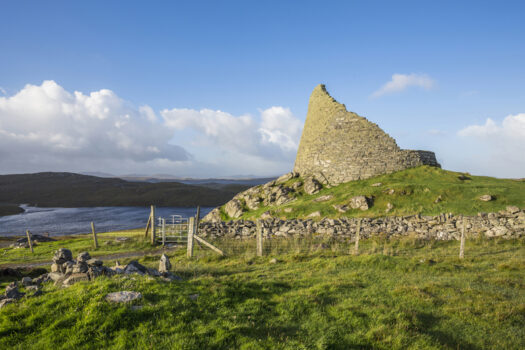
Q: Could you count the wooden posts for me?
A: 8